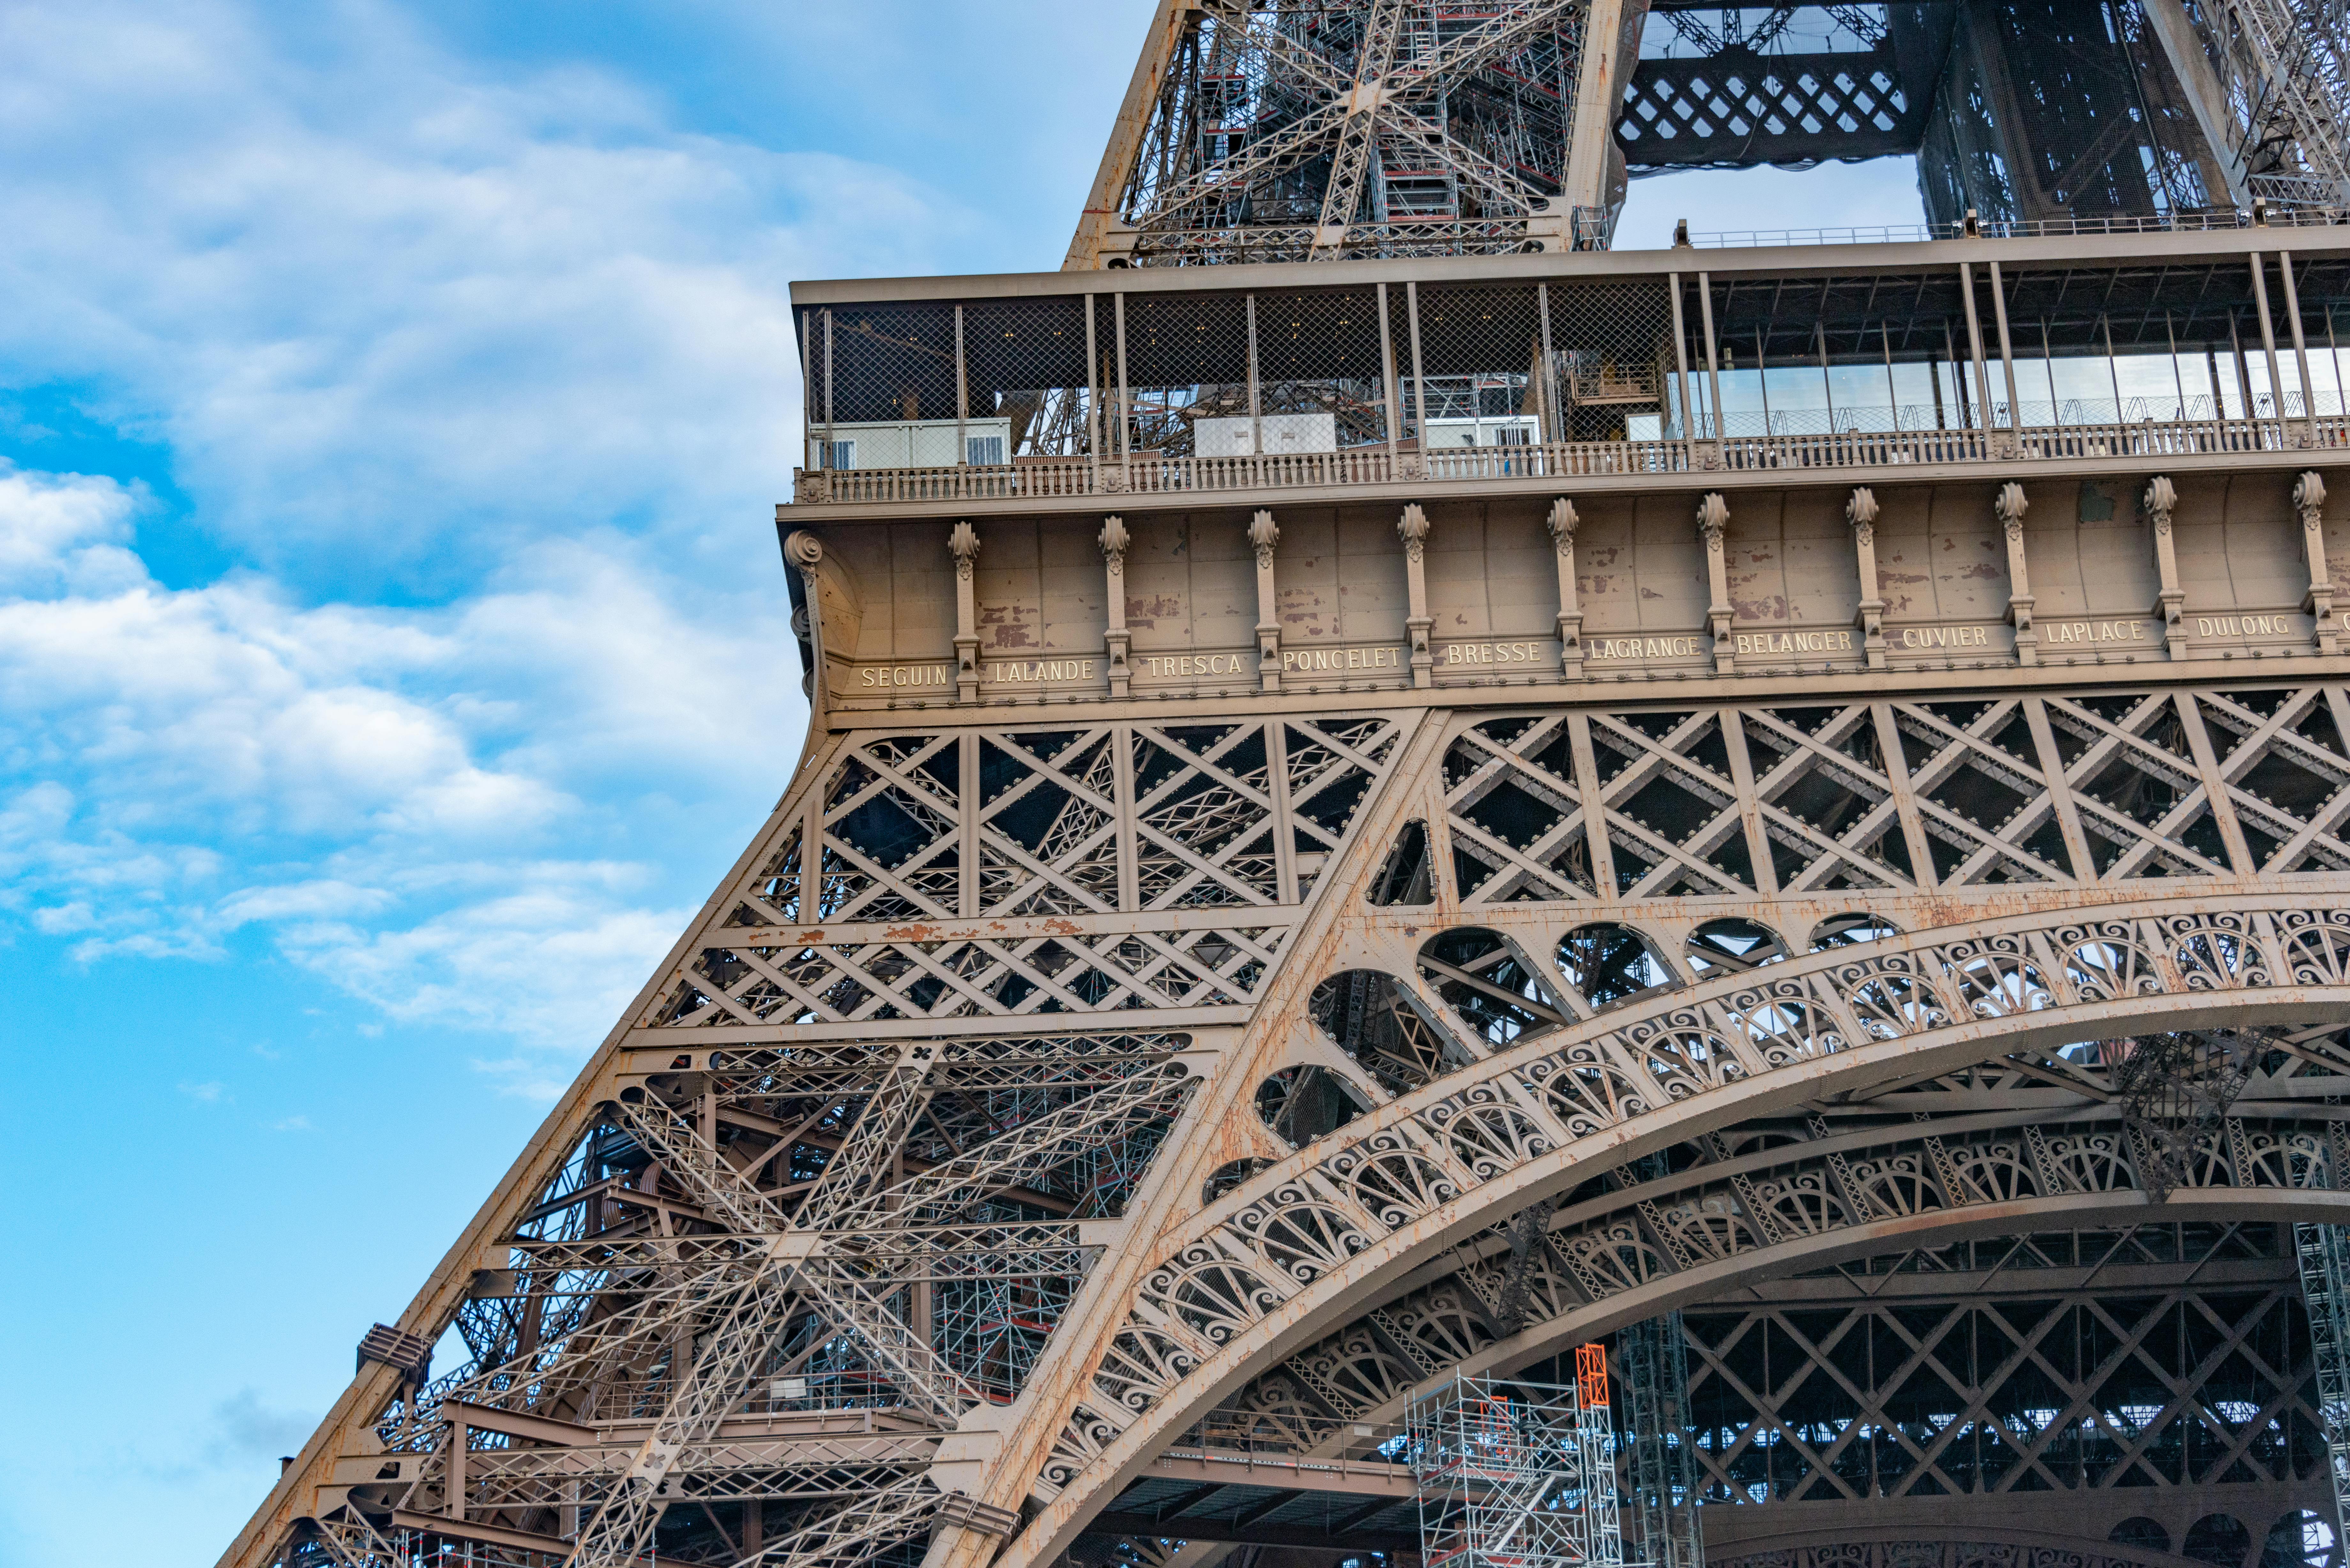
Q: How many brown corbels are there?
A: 11